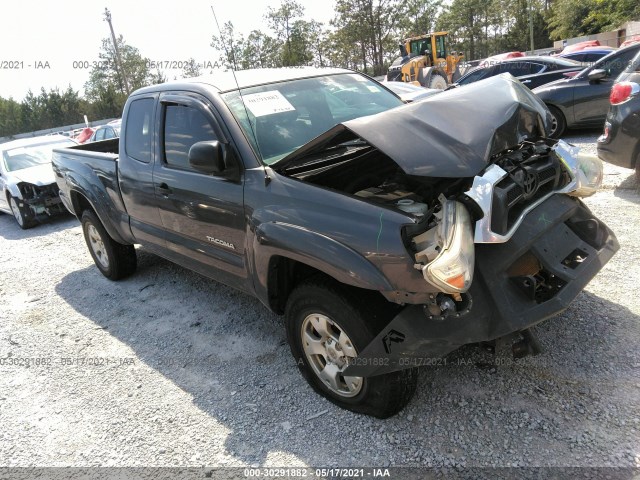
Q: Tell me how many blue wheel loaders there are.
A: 0